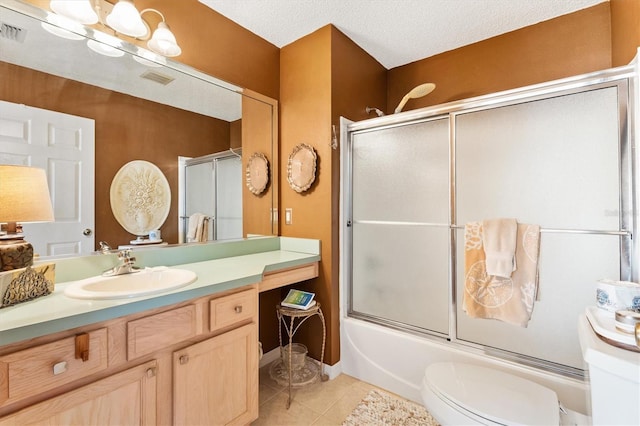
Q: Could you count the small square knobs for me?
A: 4